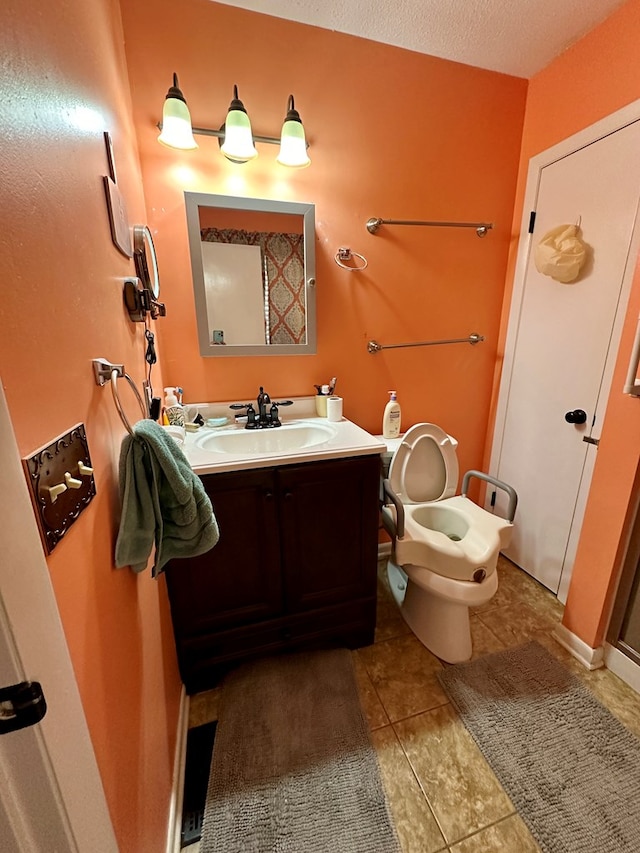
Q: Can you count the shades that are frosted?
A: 3